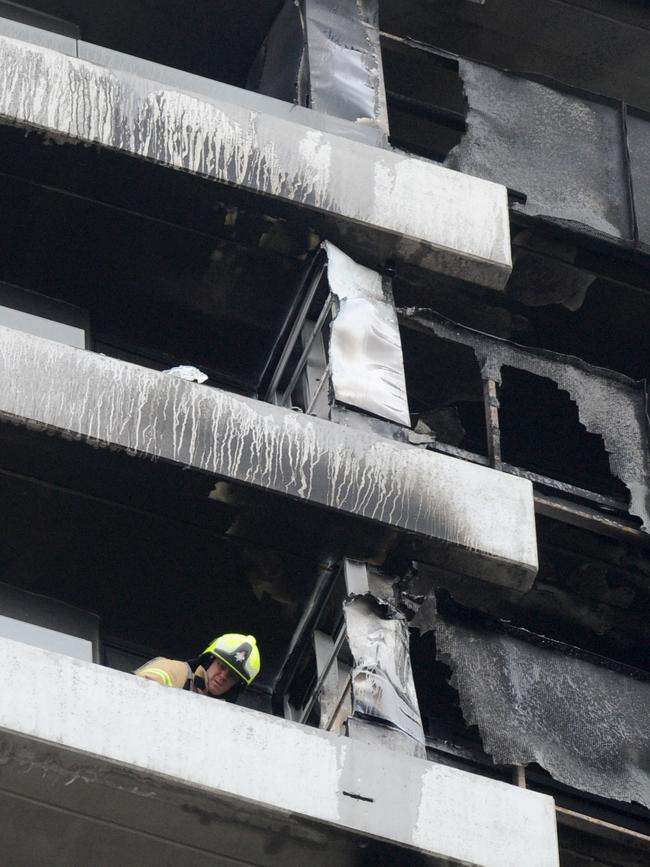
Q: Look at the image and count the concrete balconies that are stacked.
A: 3